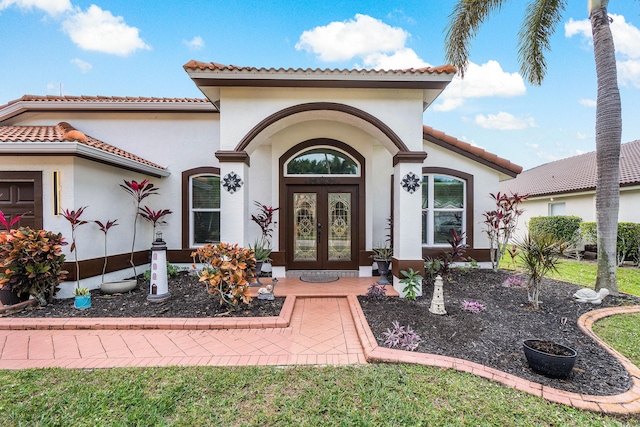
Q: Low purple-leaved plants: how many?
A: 4